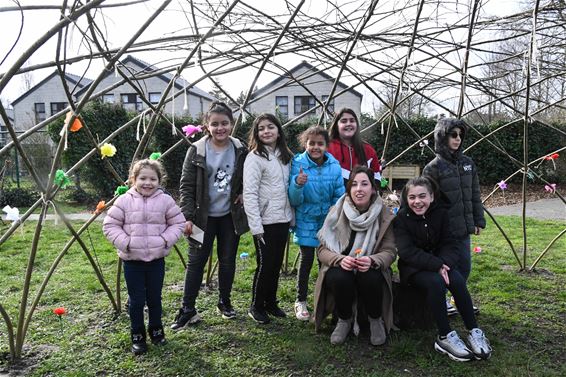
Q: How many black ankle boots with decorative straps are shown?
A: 2